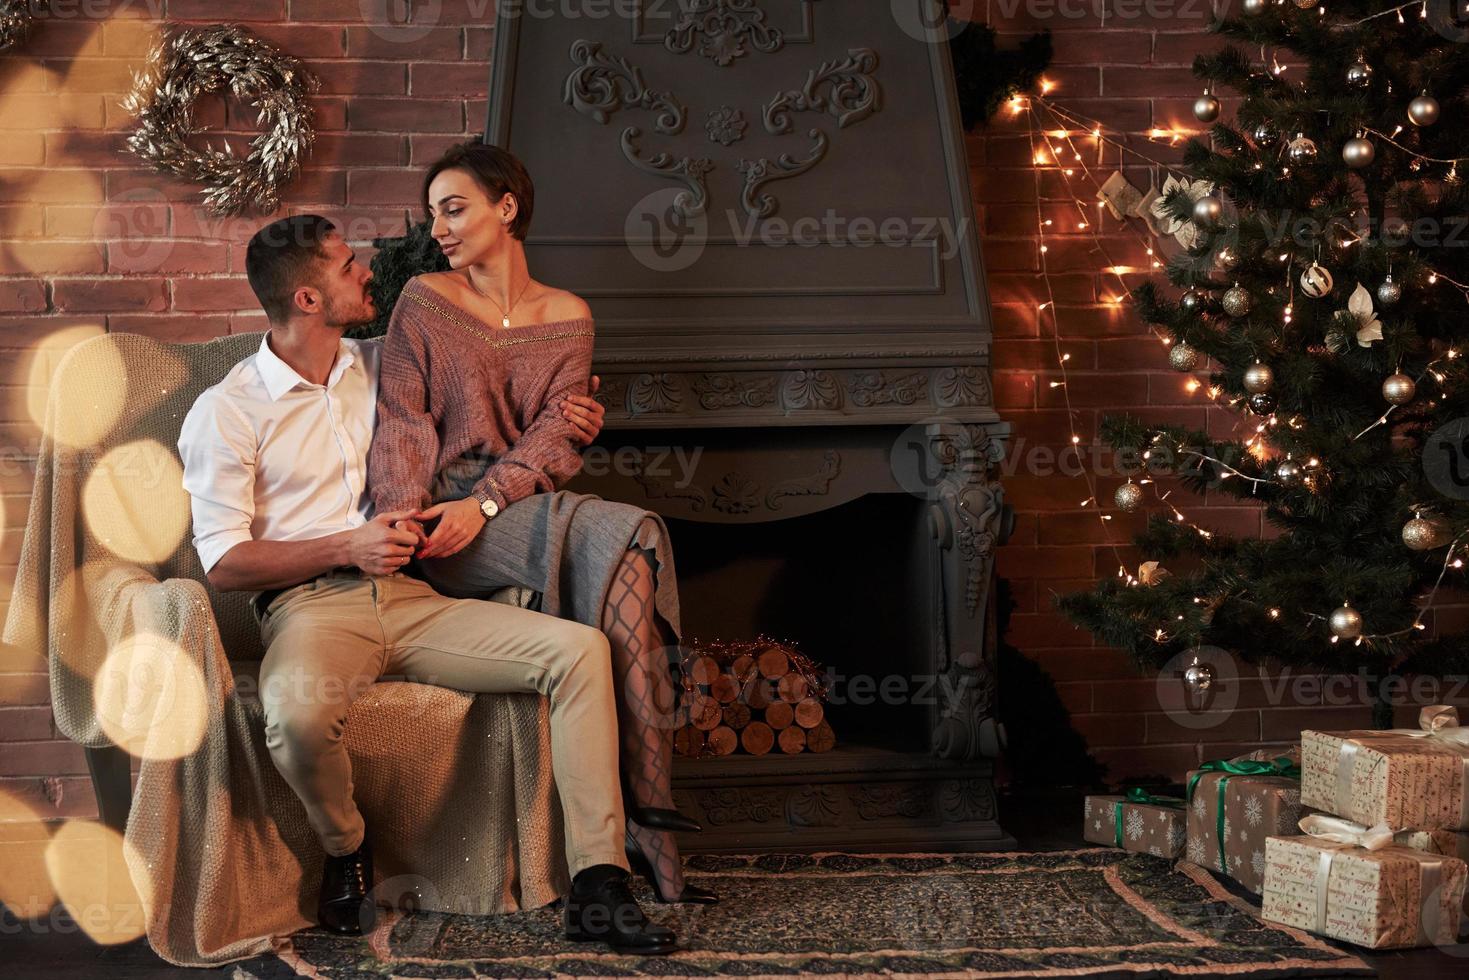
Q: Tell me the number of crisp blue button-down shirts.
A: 0